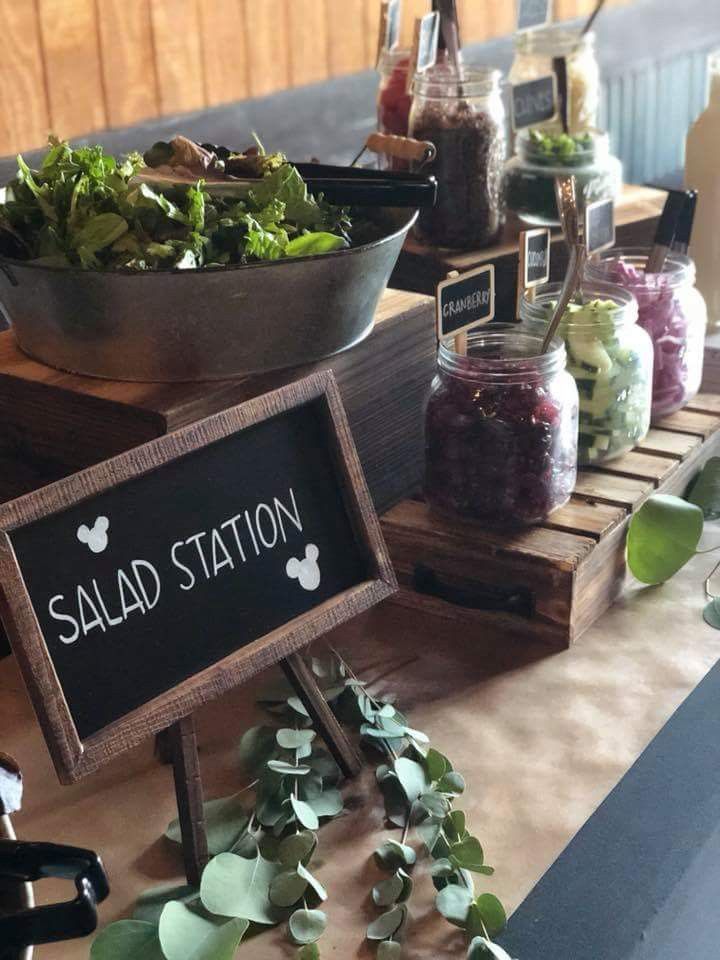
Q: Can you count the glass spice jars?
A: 7